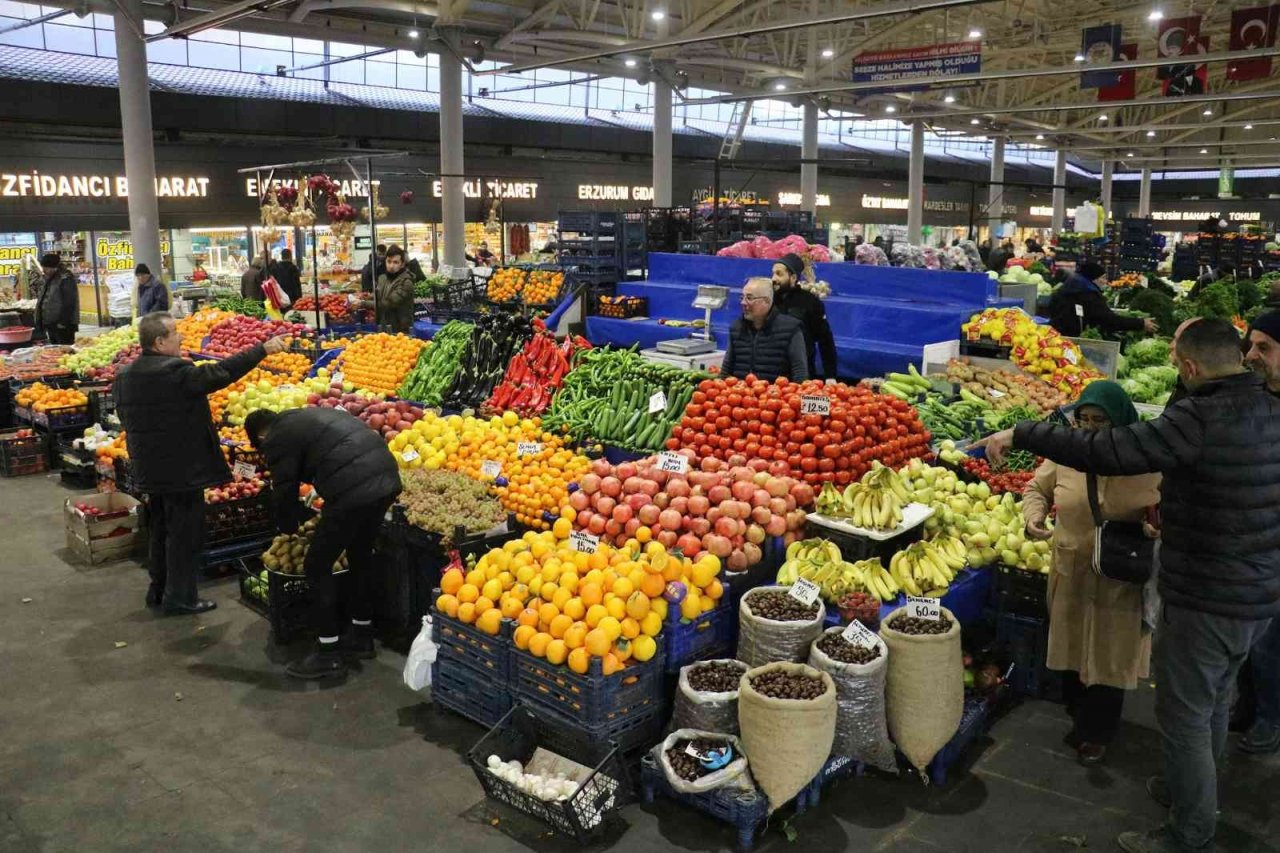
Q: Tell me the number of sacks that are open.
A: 6